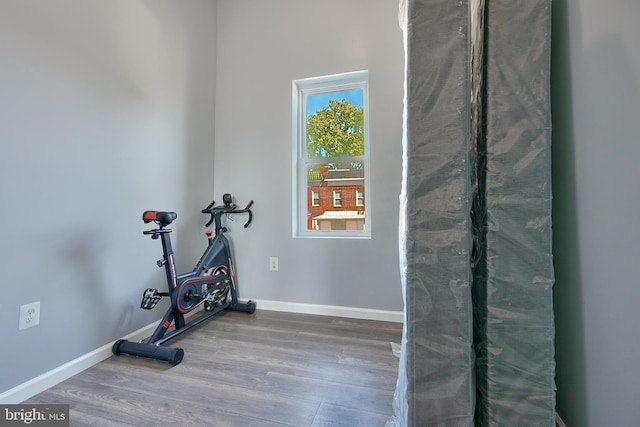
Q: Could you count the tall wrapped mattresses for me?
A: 2